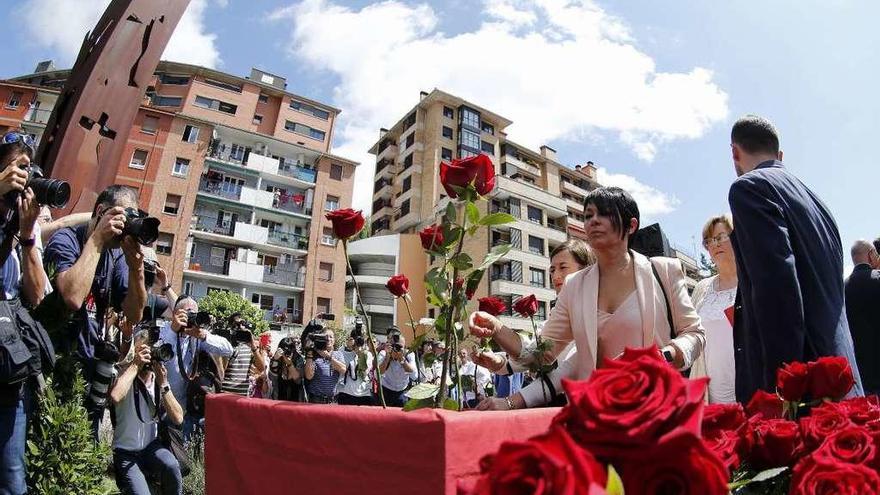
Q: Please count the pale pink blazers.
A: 1